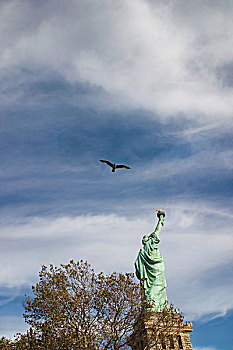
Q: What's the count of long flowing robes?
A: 1